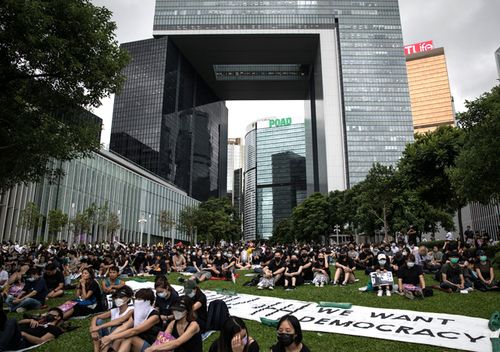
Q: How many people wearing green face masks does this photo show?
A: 2